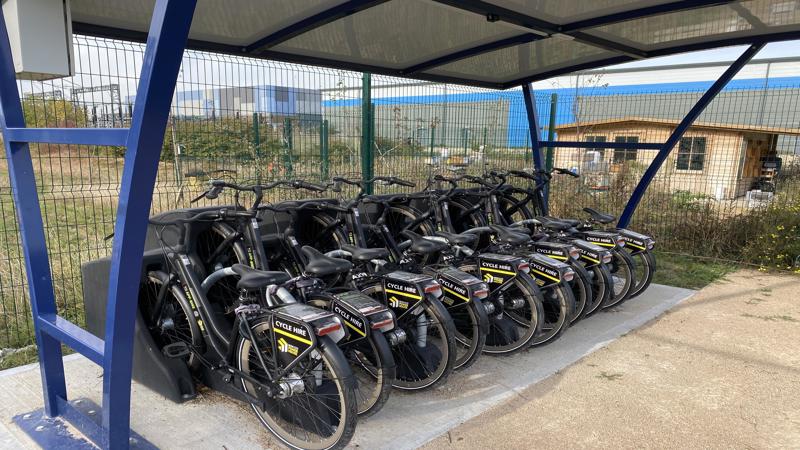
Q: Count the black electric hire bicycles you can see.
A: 10